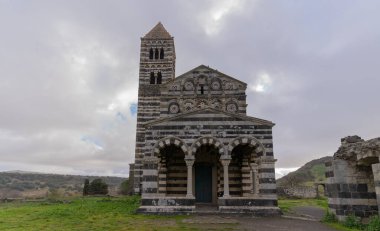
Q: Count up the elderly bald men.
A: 0